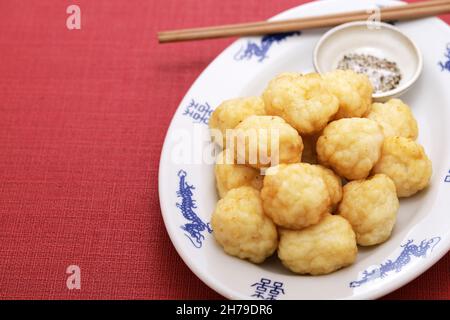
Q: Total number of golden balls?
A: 13